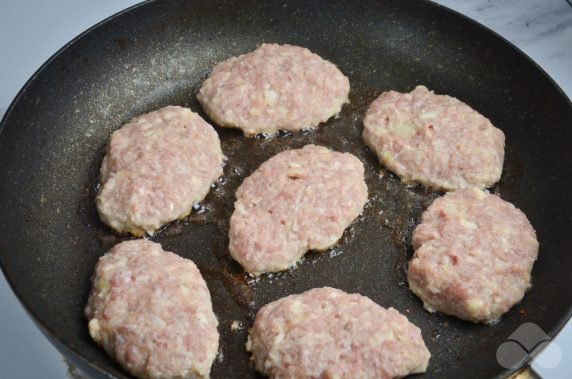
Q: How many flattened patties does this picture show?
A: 7